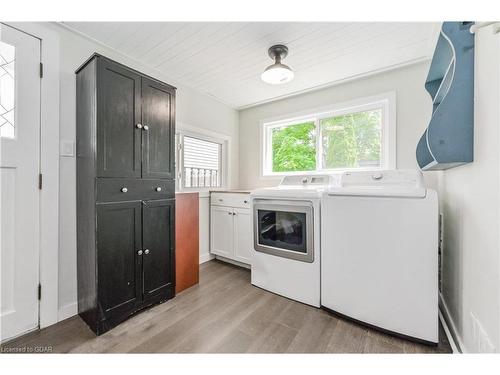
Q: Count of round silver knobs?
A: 6